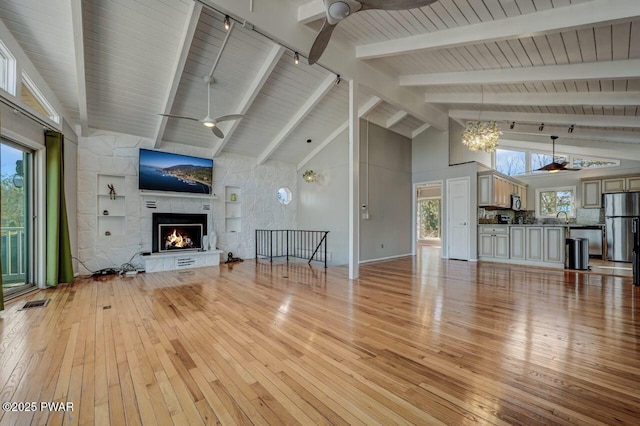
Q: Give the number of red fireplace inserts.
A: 0